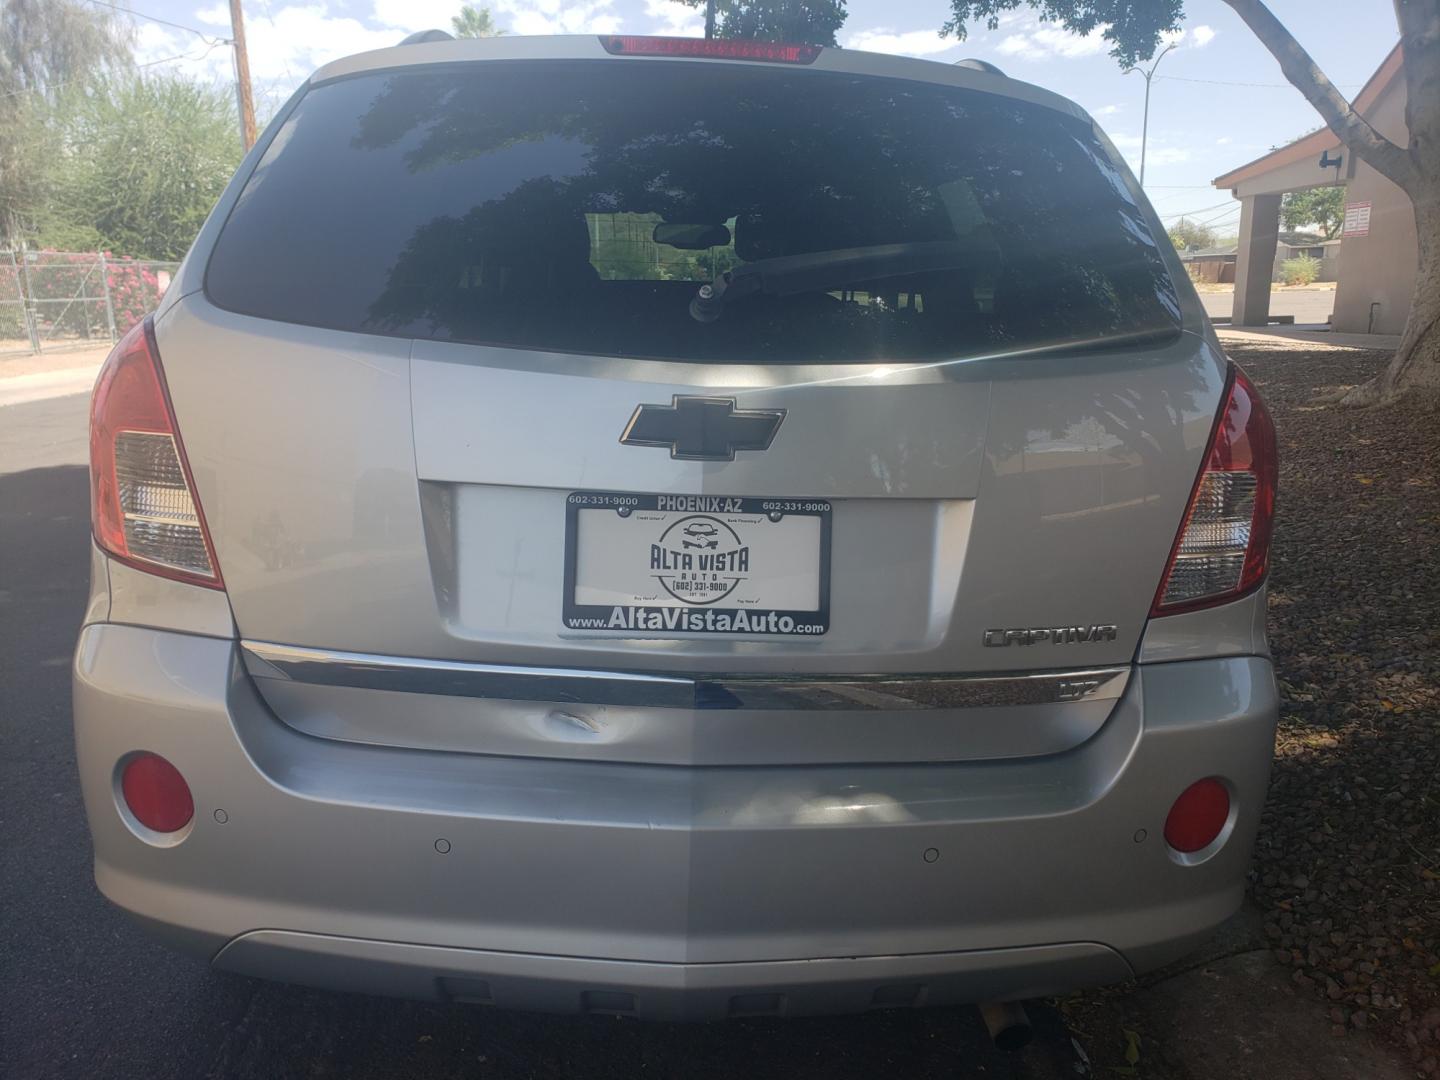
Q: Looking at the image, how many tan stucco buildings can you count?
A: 1